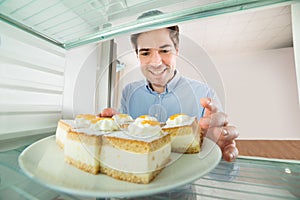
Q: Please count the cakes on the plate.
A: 6